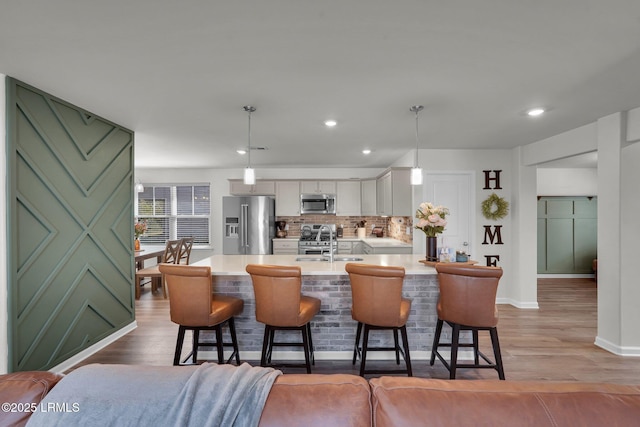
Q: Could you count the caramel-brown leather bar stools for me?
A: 4